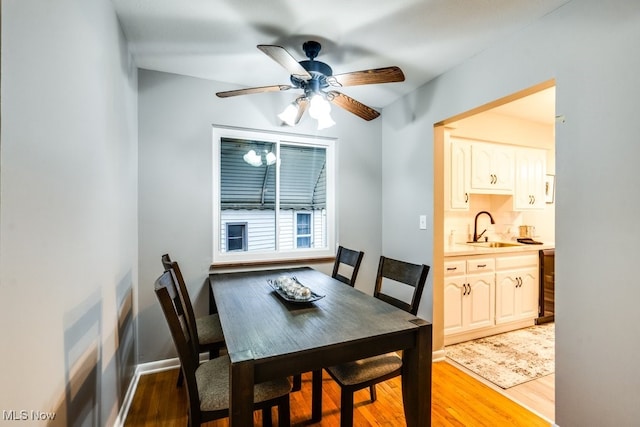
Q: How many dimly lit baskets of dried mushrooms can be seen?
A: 0